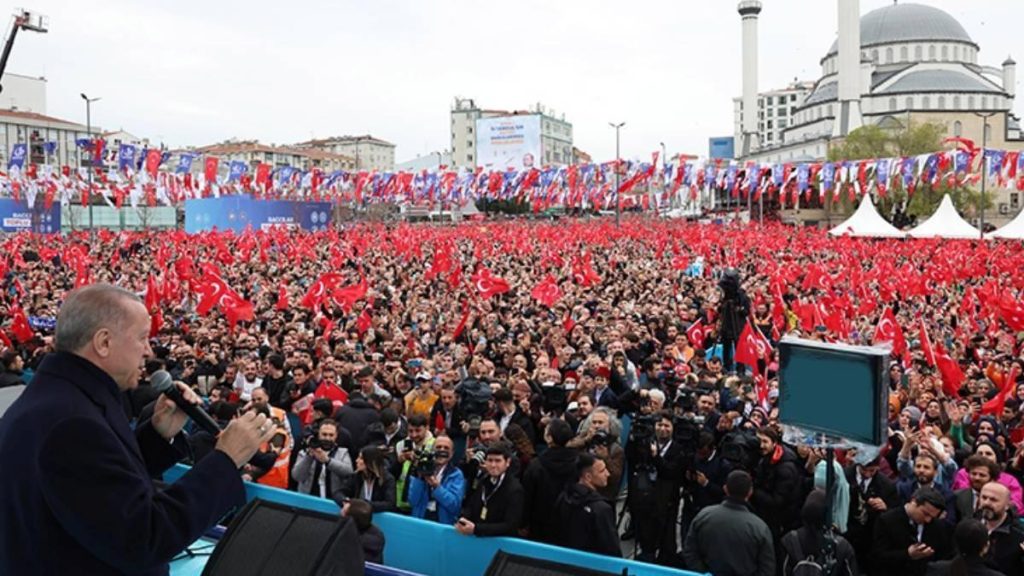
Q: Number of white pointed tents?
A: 3